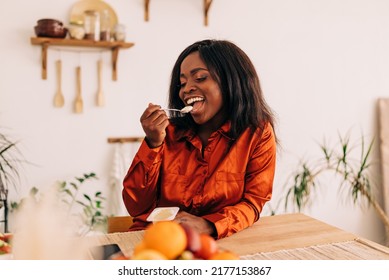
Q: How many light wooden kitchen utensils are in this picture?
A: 3